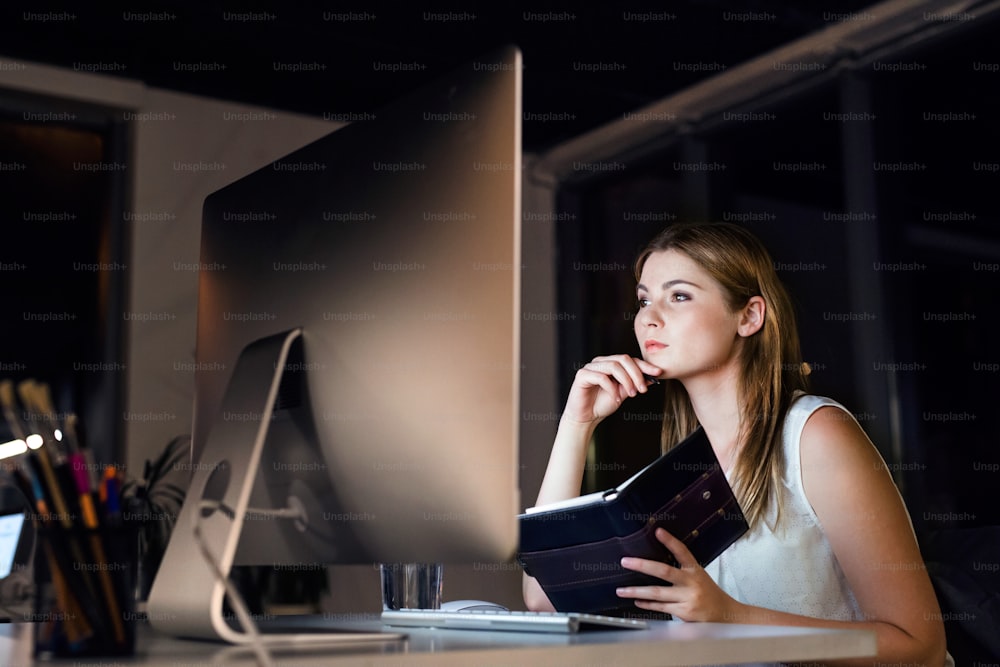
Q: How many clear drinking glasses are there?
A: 1